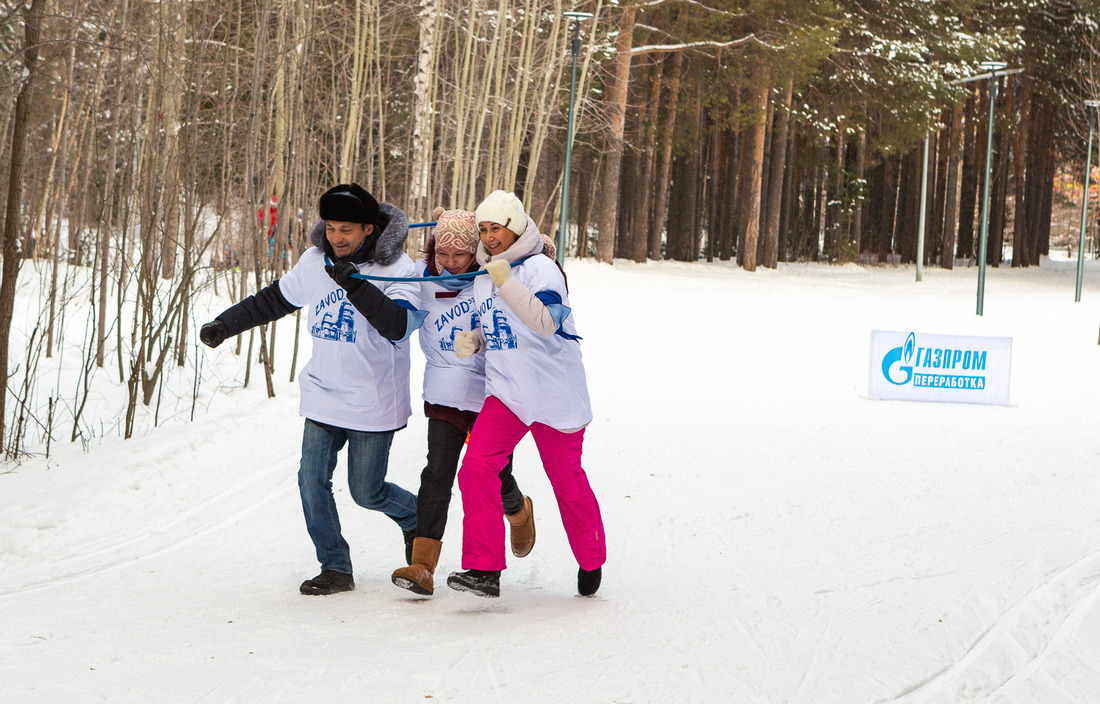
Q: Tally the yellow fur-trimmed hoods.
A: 0